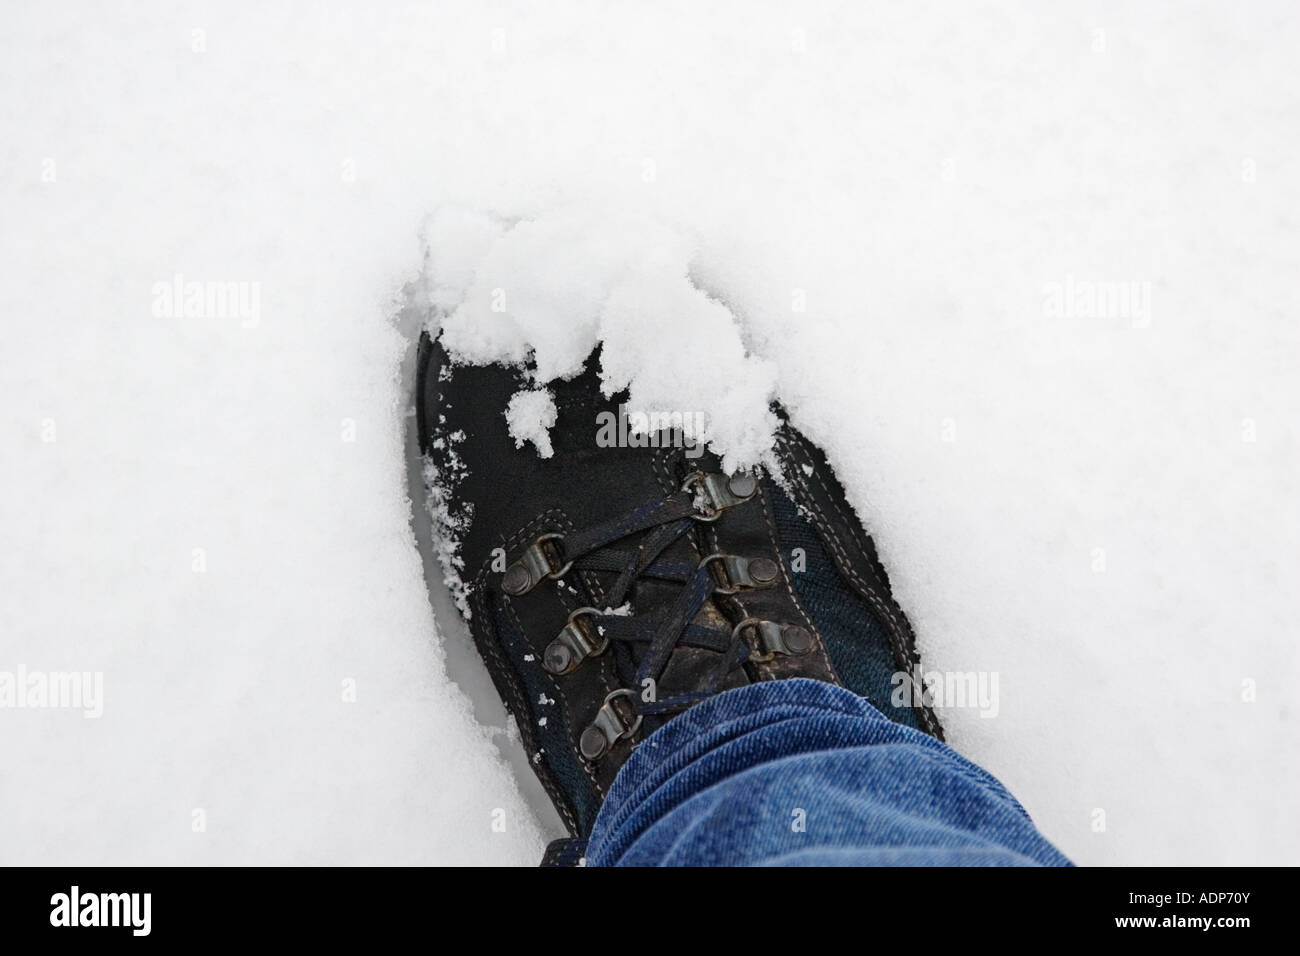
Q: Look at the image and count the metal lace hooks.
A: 6